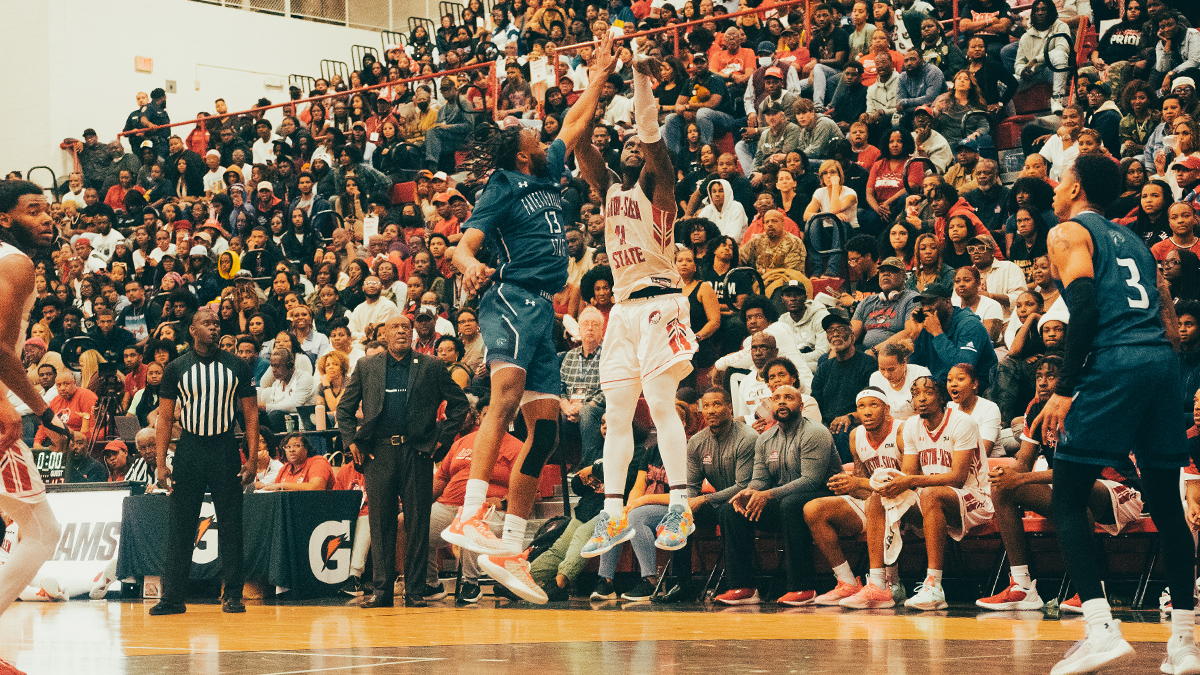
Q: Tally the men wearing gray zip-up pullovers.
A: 2